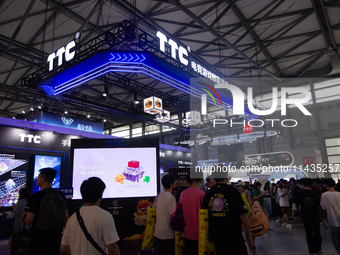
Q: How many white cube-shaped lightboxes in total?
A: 3